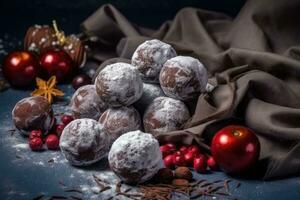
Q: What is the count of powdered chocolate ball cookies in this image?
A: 10